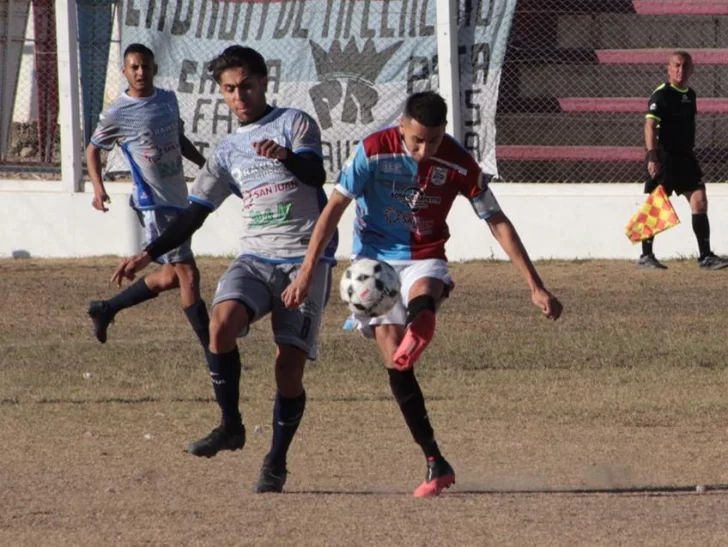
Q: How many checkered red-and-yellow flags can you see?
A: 1